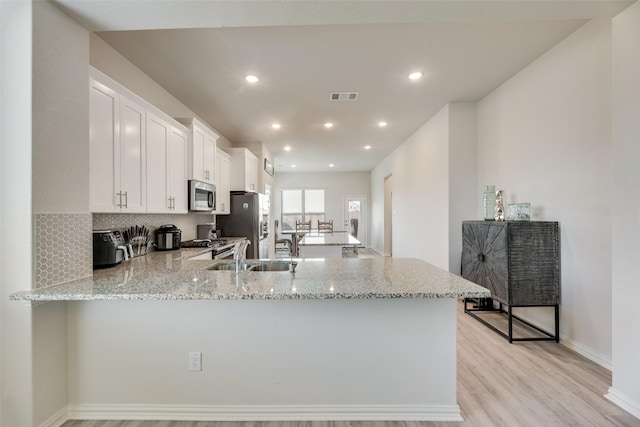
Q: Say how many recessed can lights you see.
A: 9